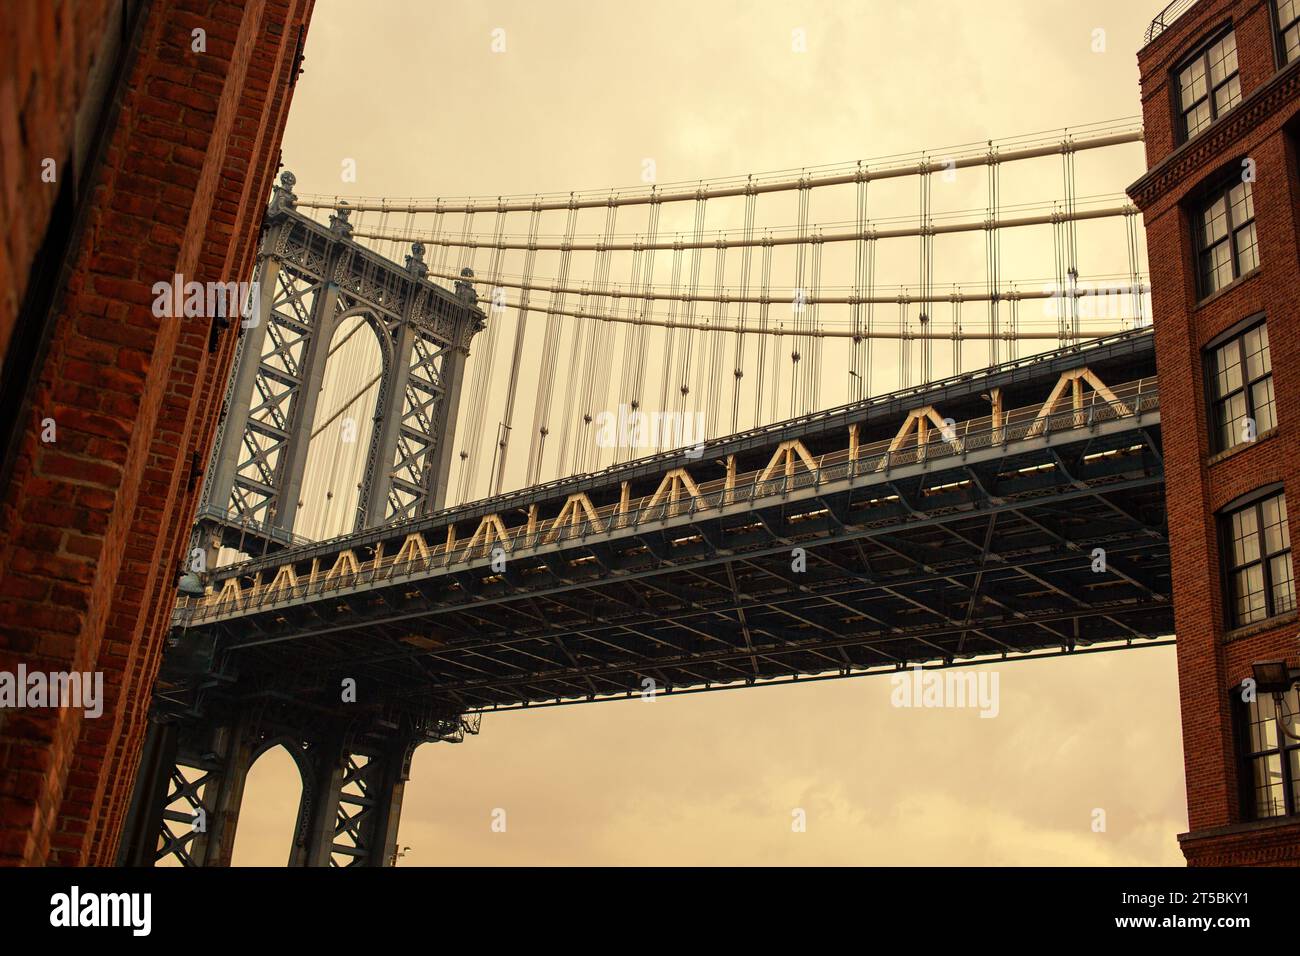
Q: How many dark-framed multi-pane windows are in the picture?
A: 6